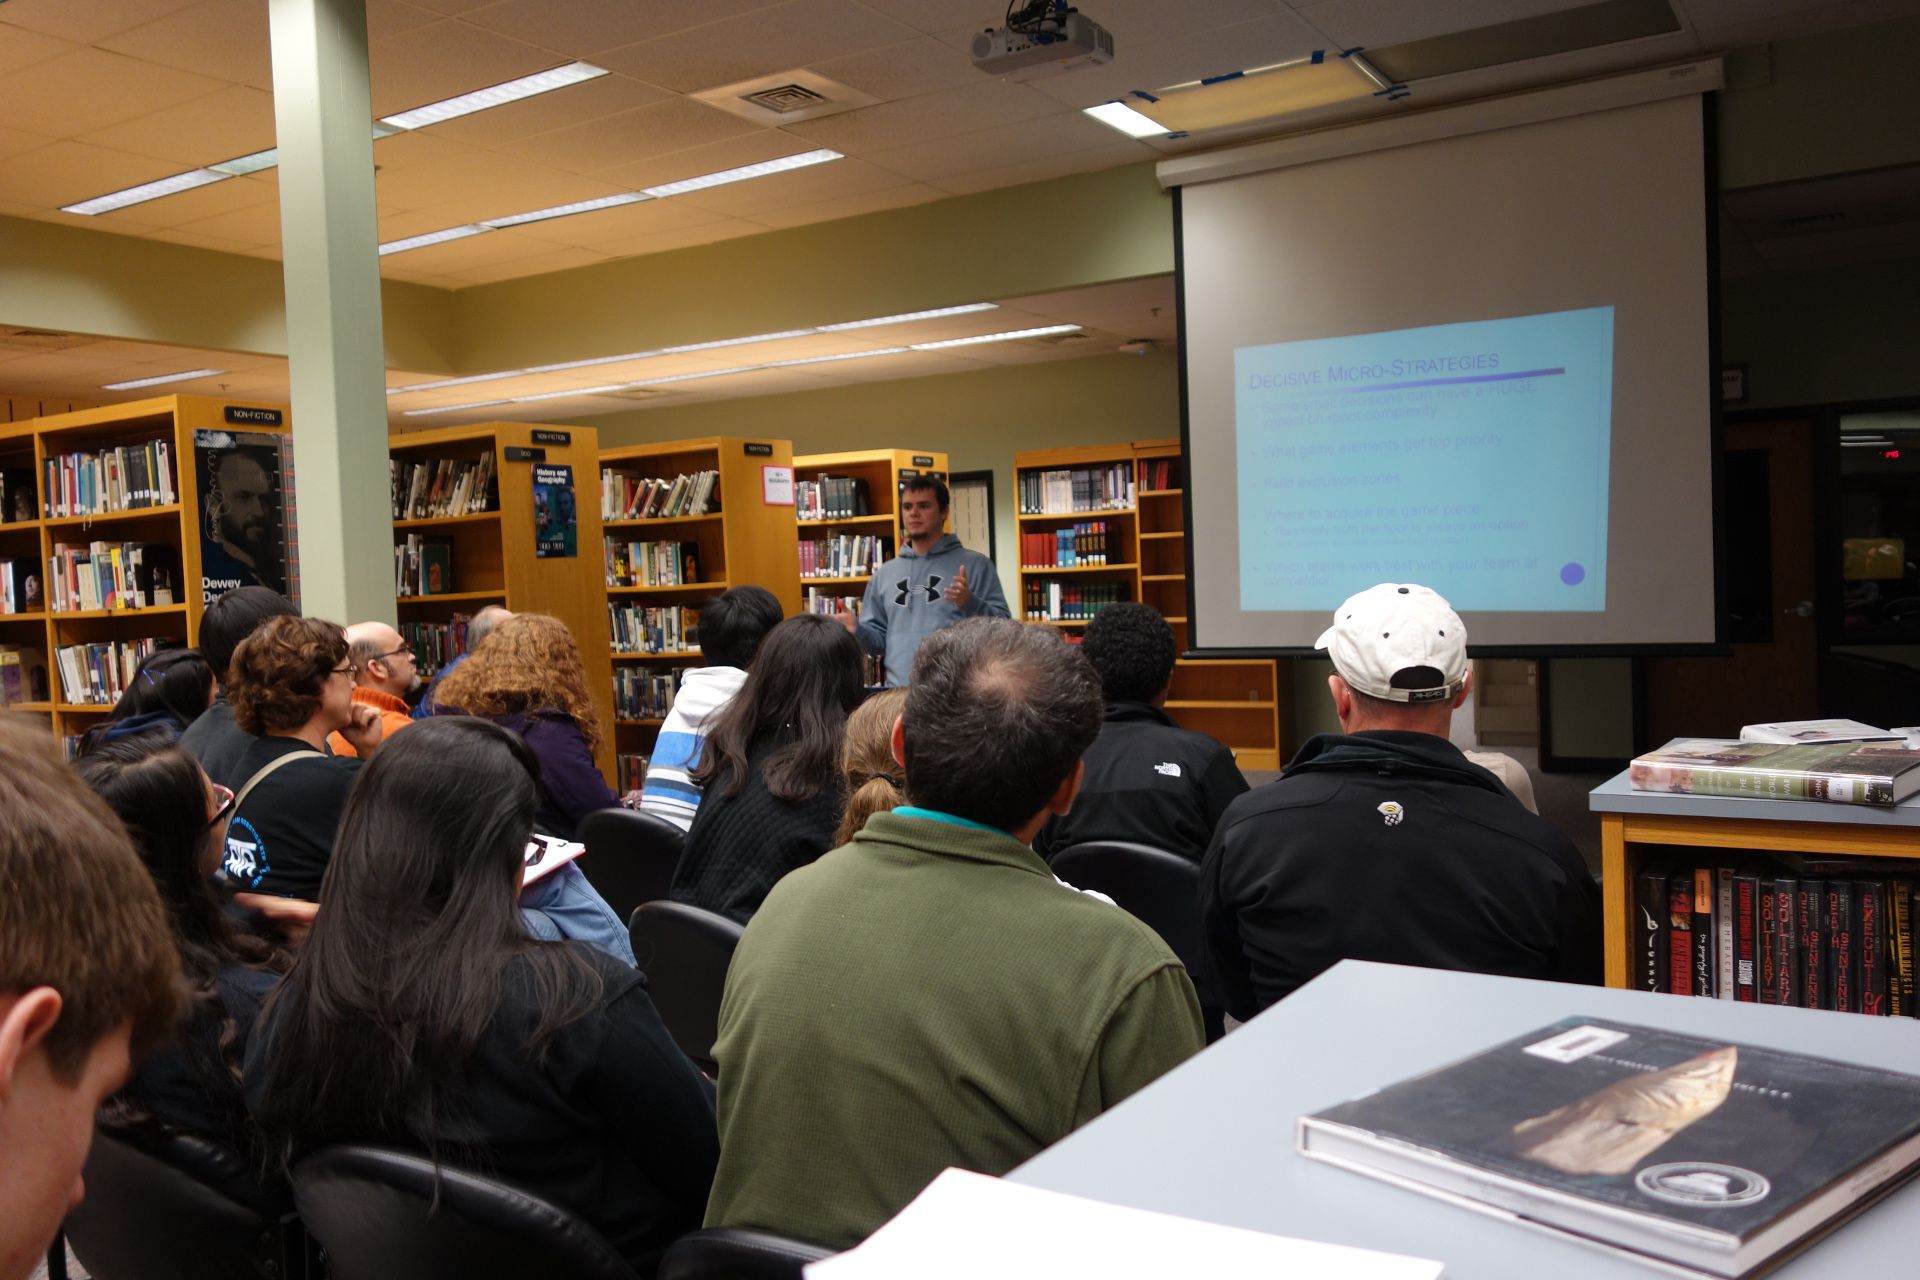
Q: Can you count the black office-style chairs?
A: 6